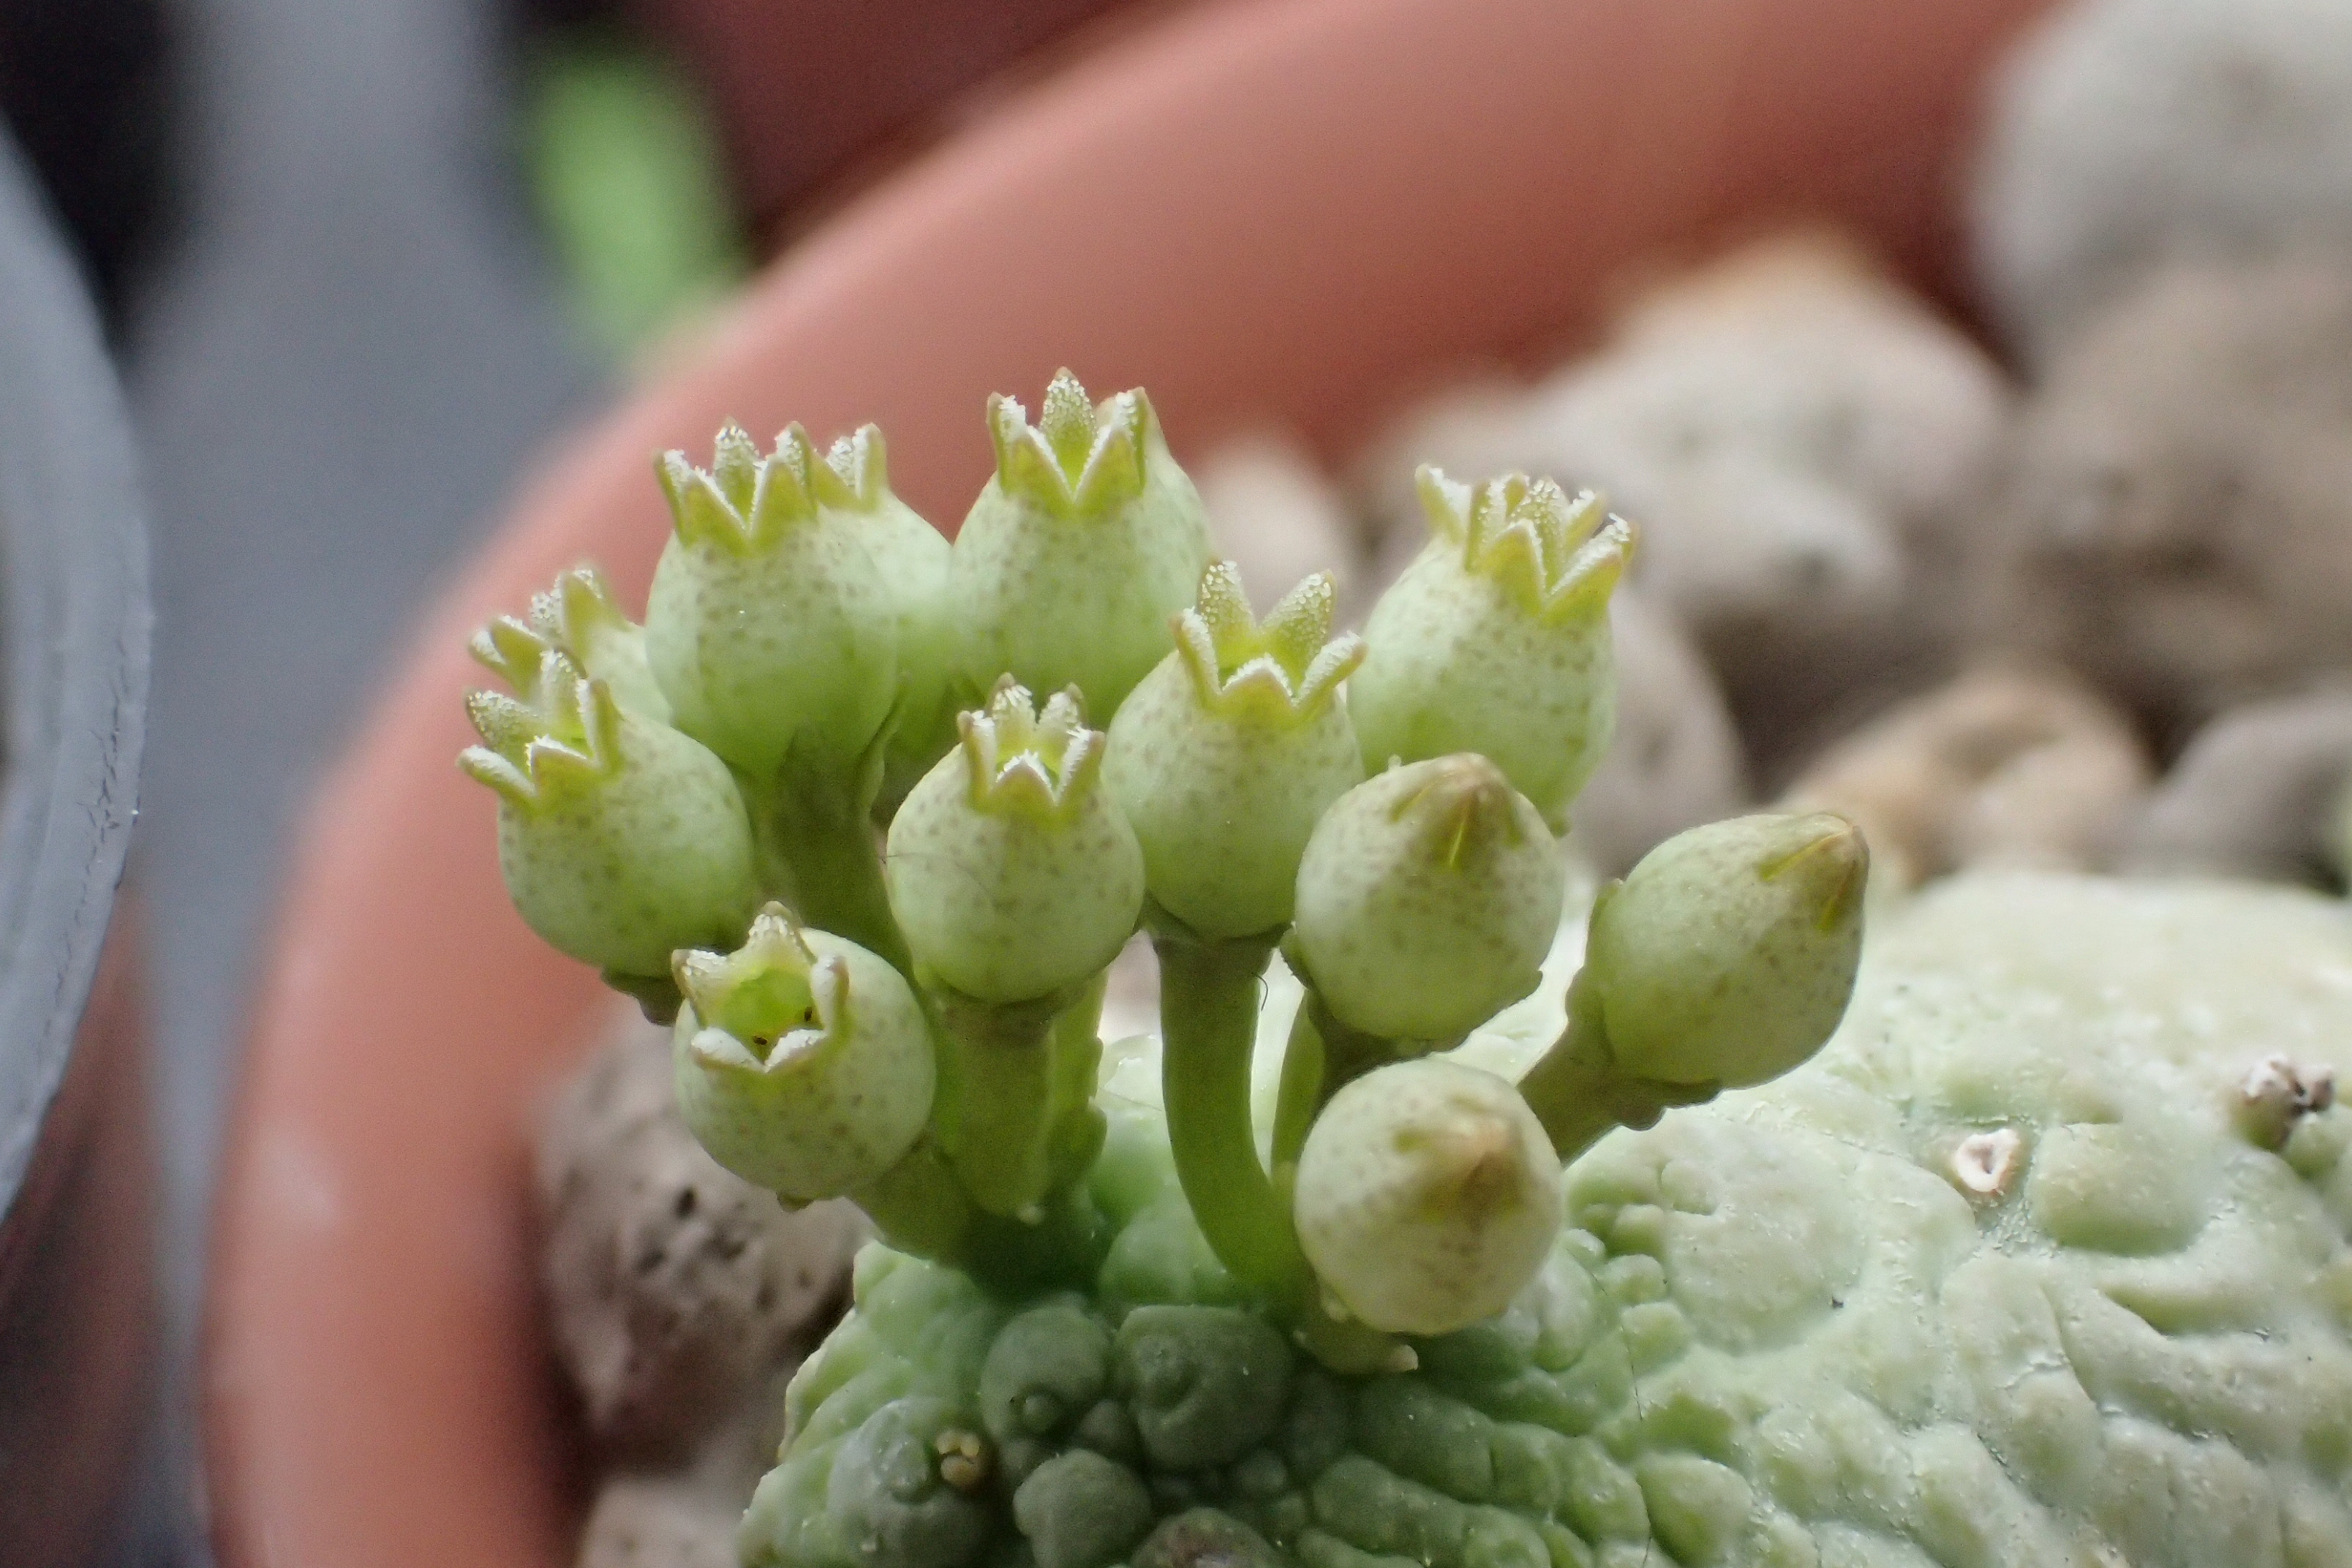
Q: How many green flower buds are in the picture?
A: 12